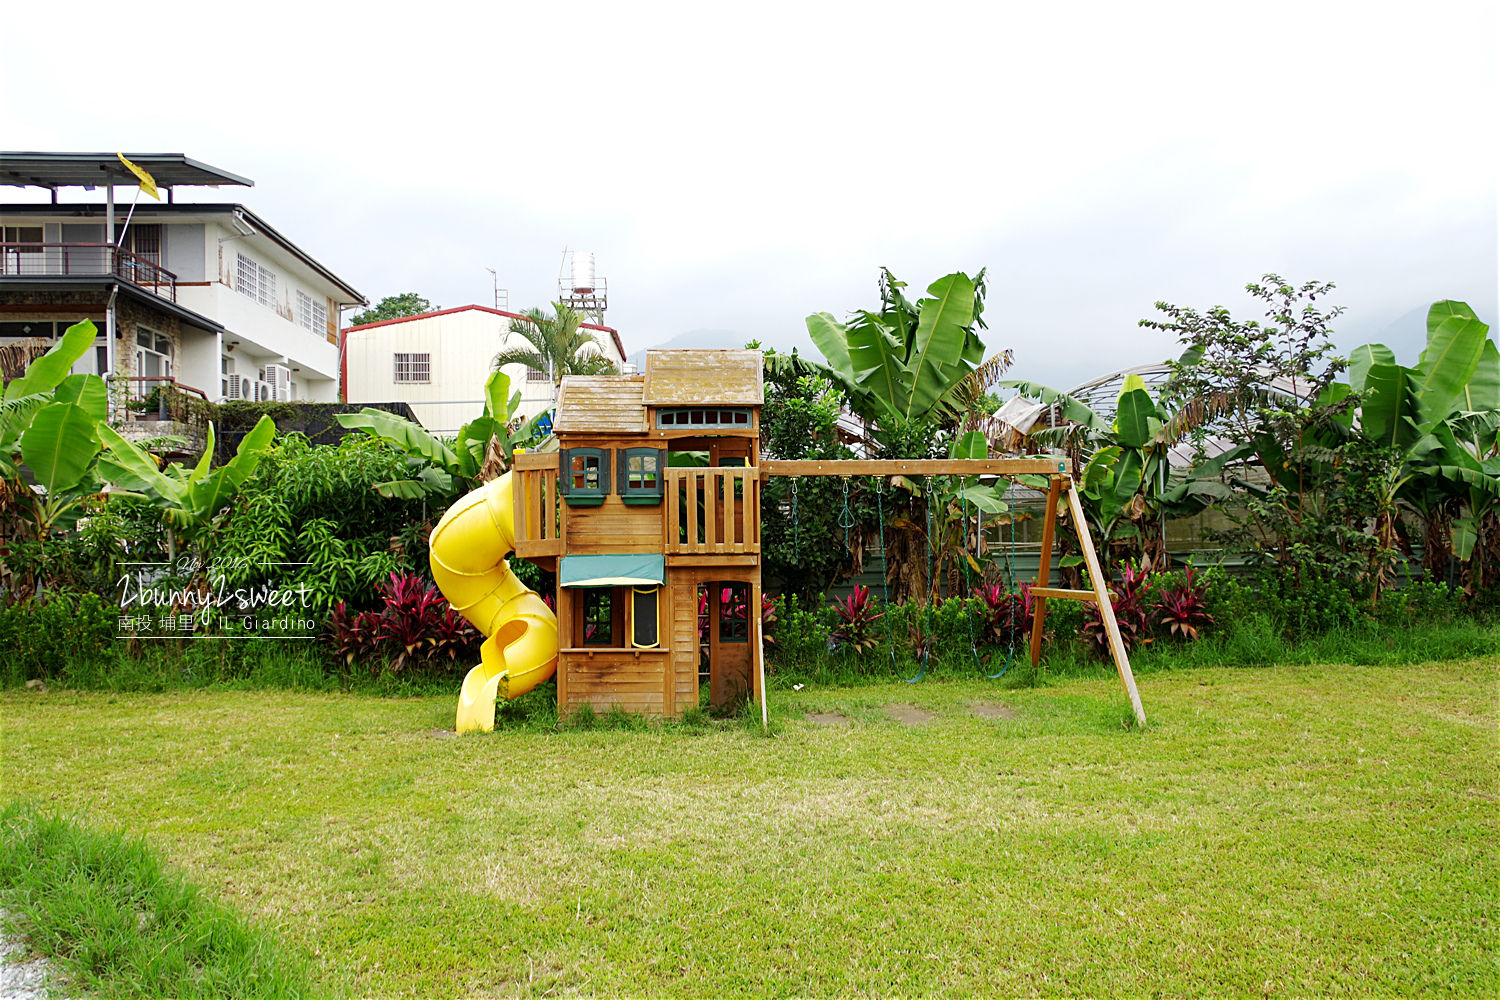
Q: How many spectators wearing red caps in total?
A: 0